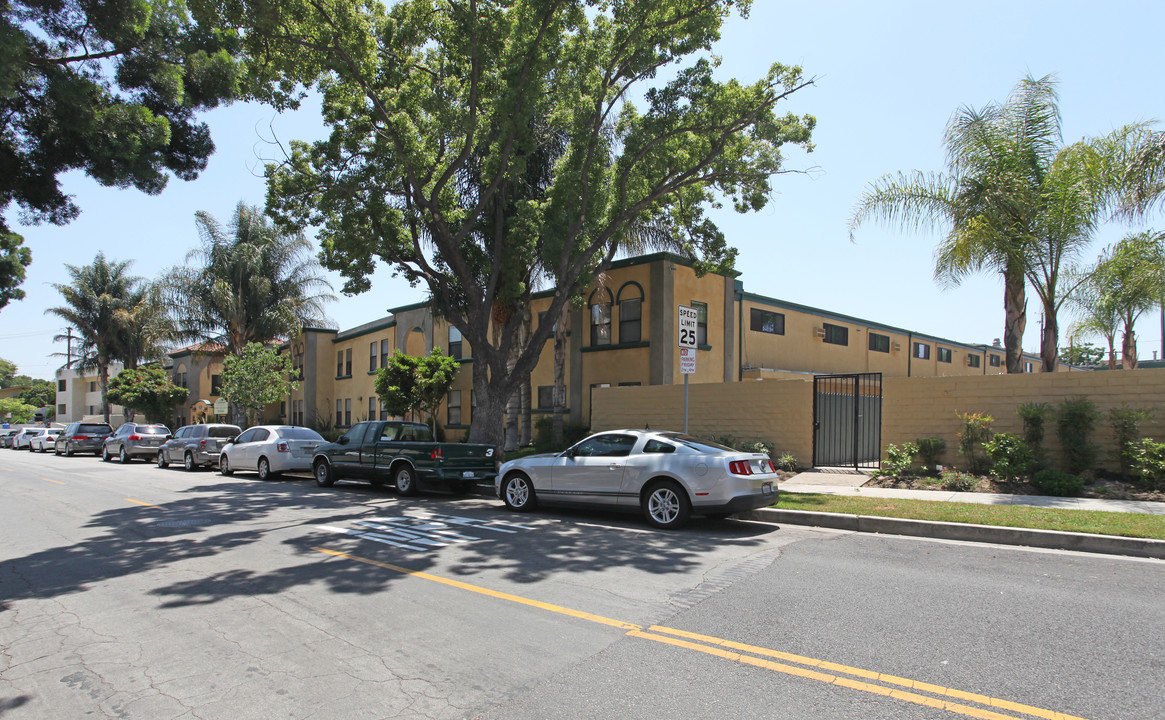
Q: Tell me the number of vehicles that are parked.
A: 9